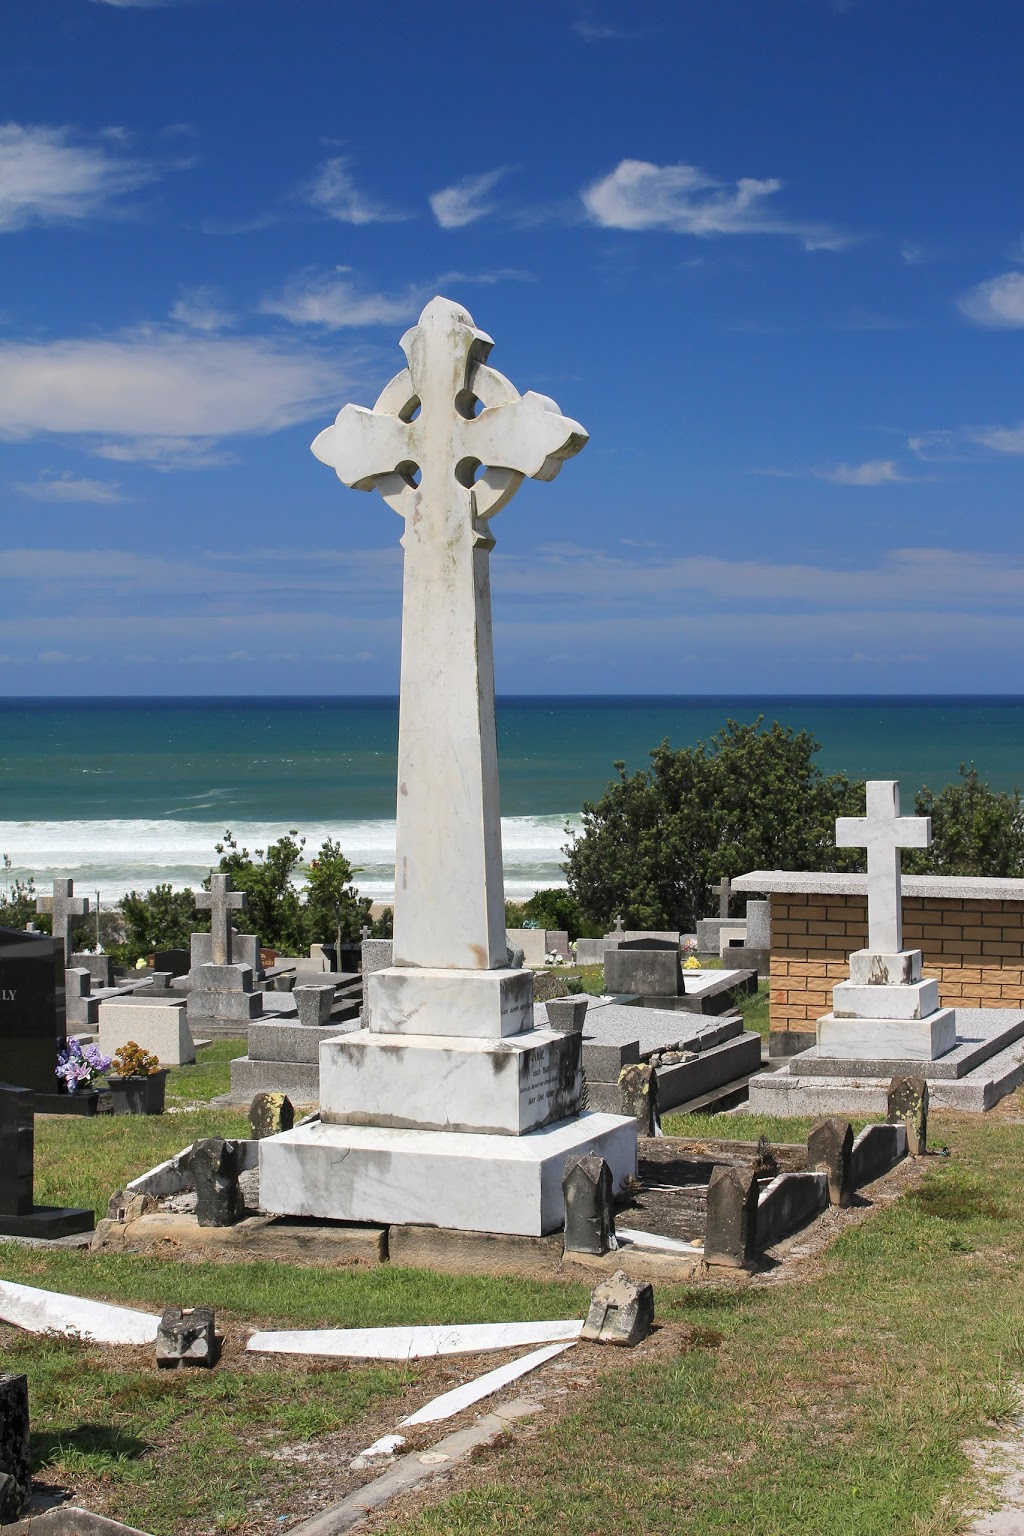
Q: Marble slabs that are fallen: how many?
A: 3